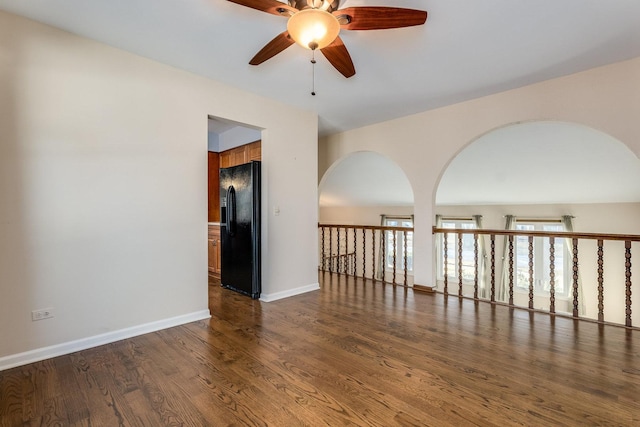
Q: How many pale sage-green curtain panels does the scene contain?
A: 6